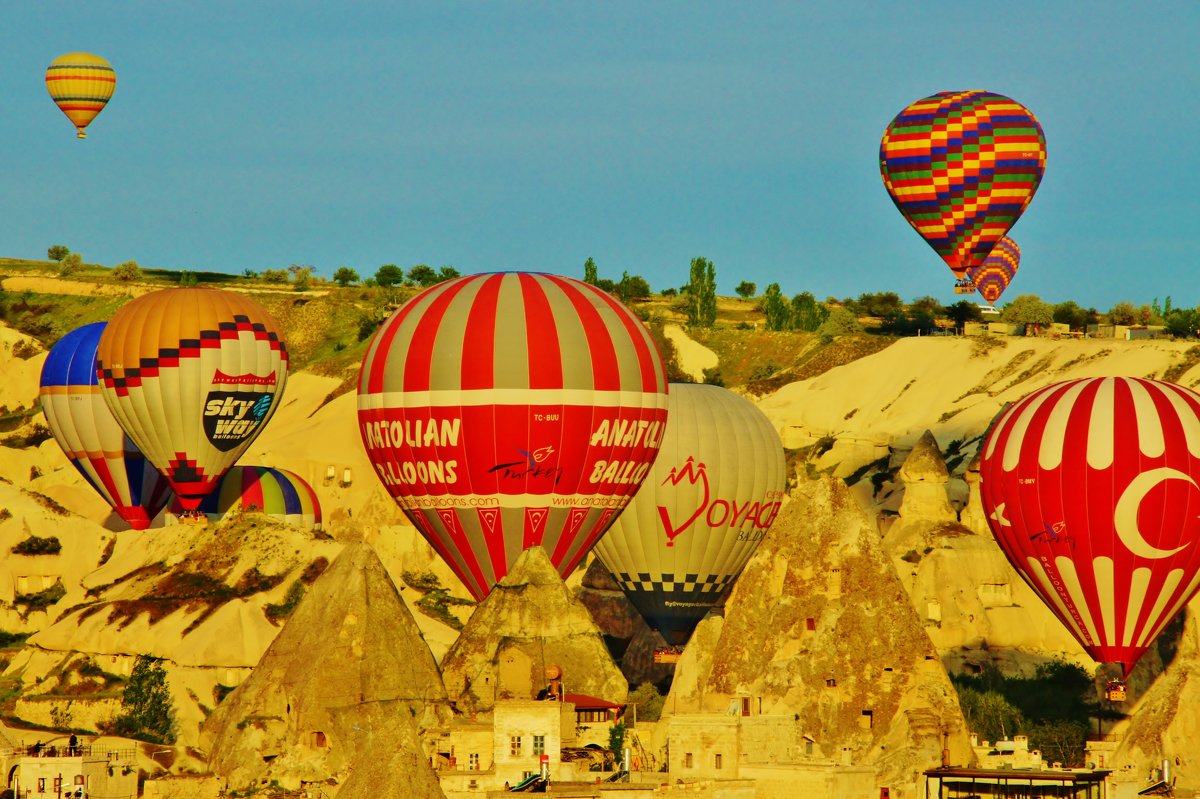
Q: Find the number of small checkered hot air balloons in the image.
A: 1